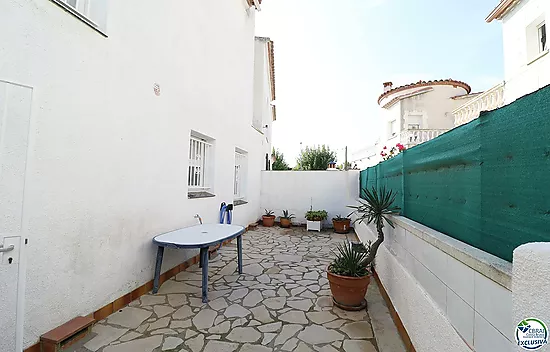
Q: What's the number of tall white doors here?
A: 1